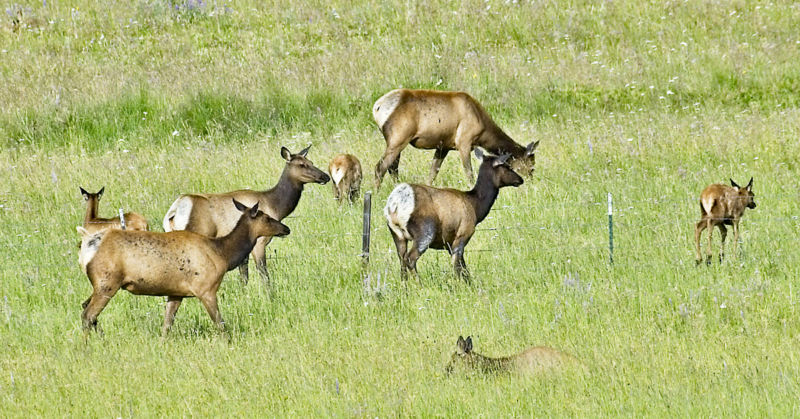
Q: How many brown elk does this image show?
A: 8